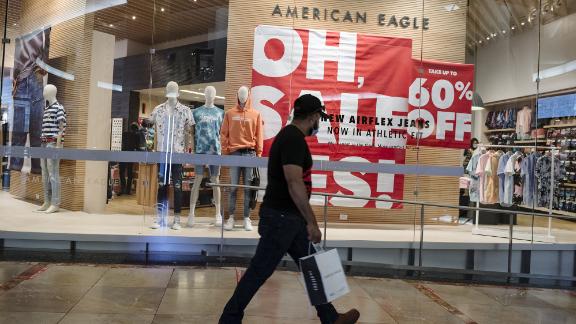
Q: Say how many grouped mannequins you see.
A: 3